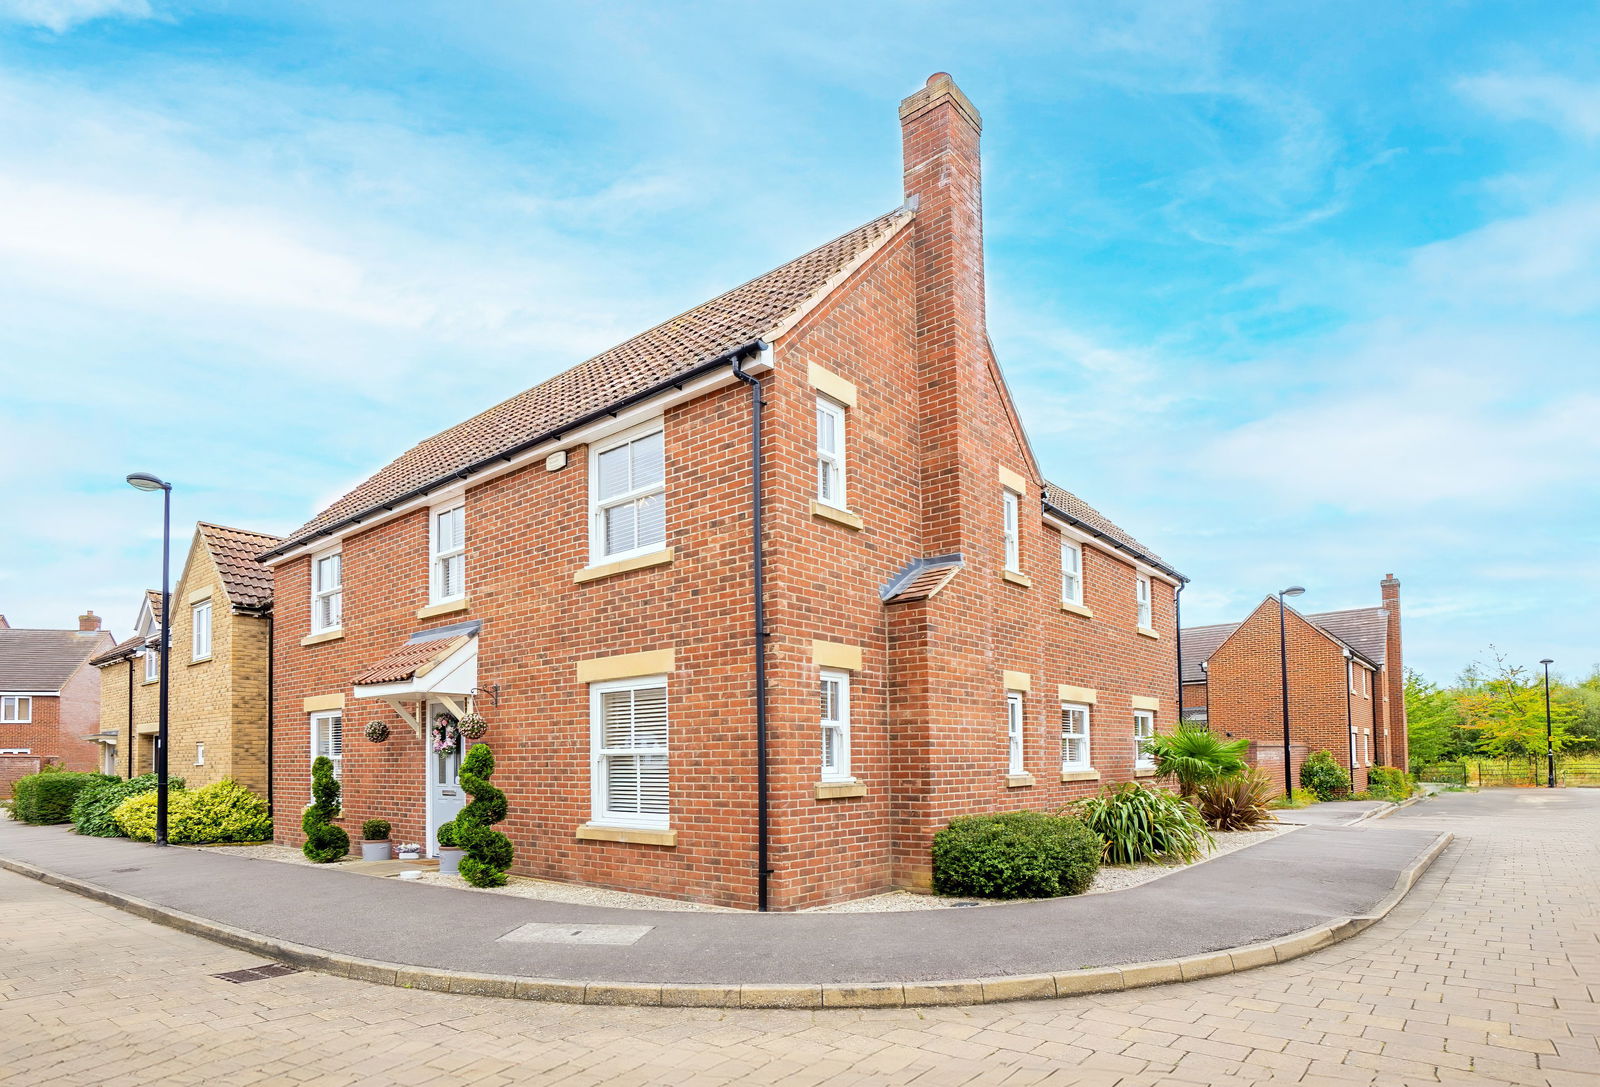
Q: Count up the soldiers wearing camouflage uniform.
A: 0